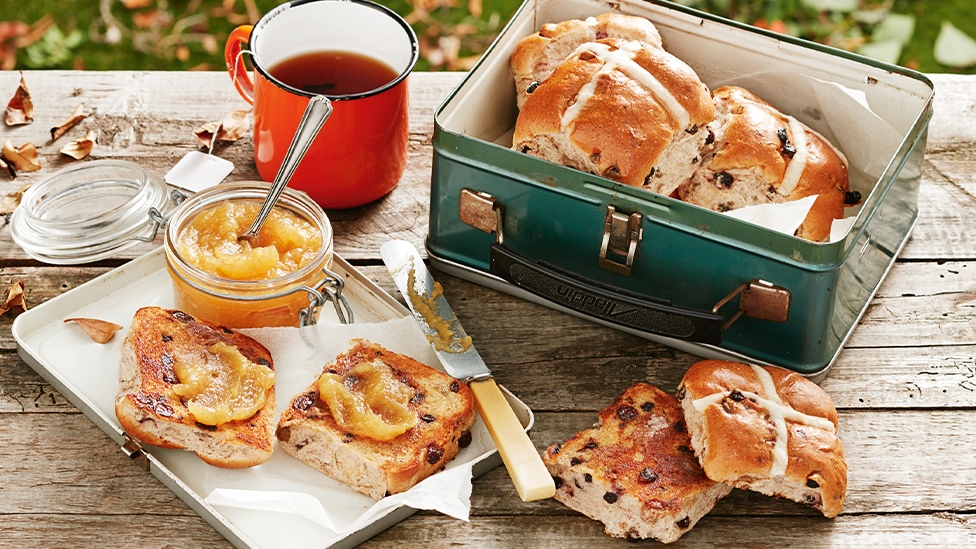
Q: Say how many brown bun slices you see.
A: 4